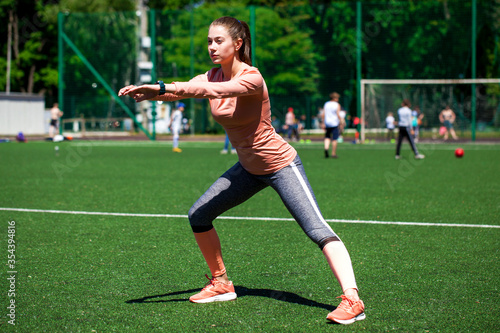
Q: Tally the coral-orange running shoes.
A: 2